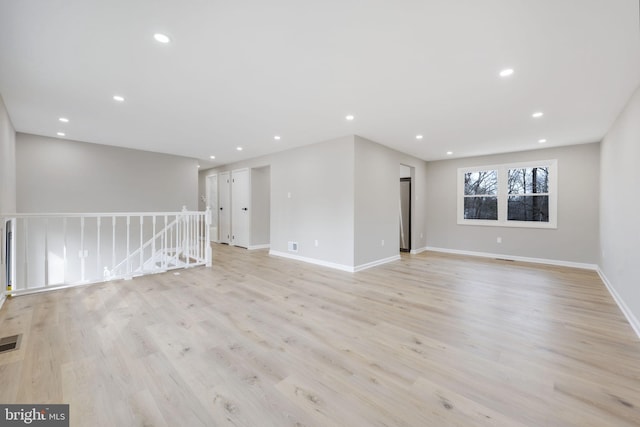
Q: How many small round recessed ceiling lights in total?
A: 14